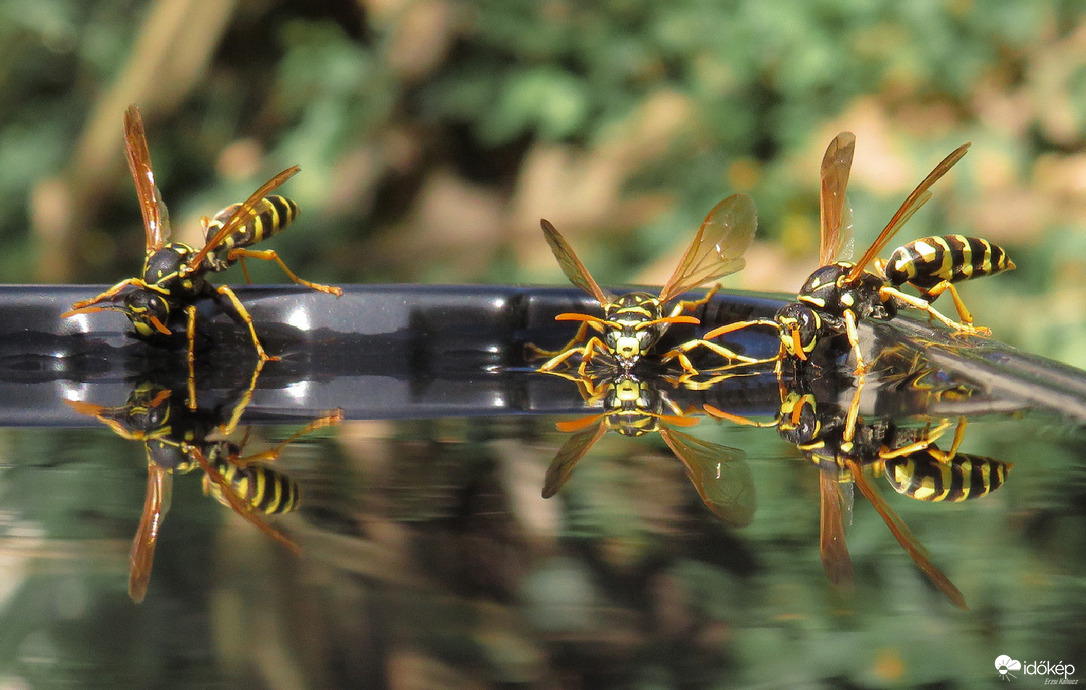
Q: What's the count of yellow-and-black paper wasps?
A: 3